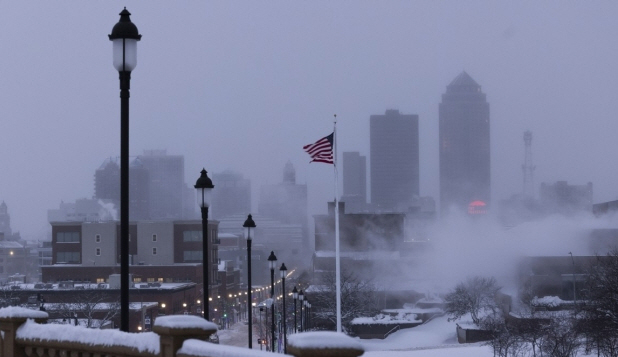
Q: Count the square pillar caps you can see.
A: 3